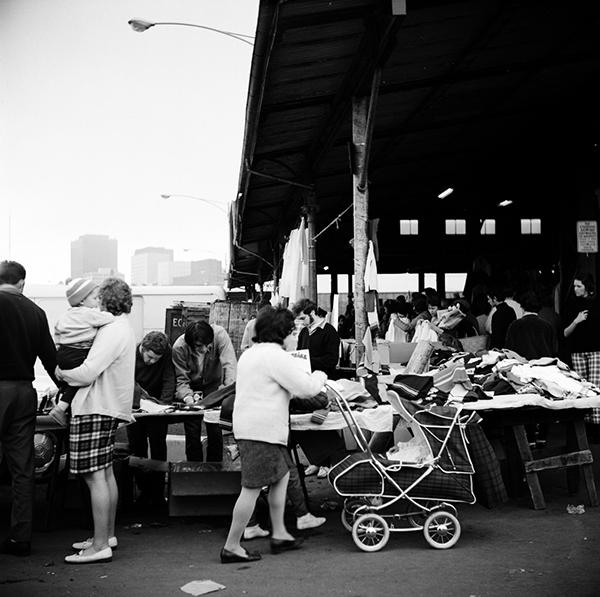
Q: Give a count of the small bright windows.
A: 4